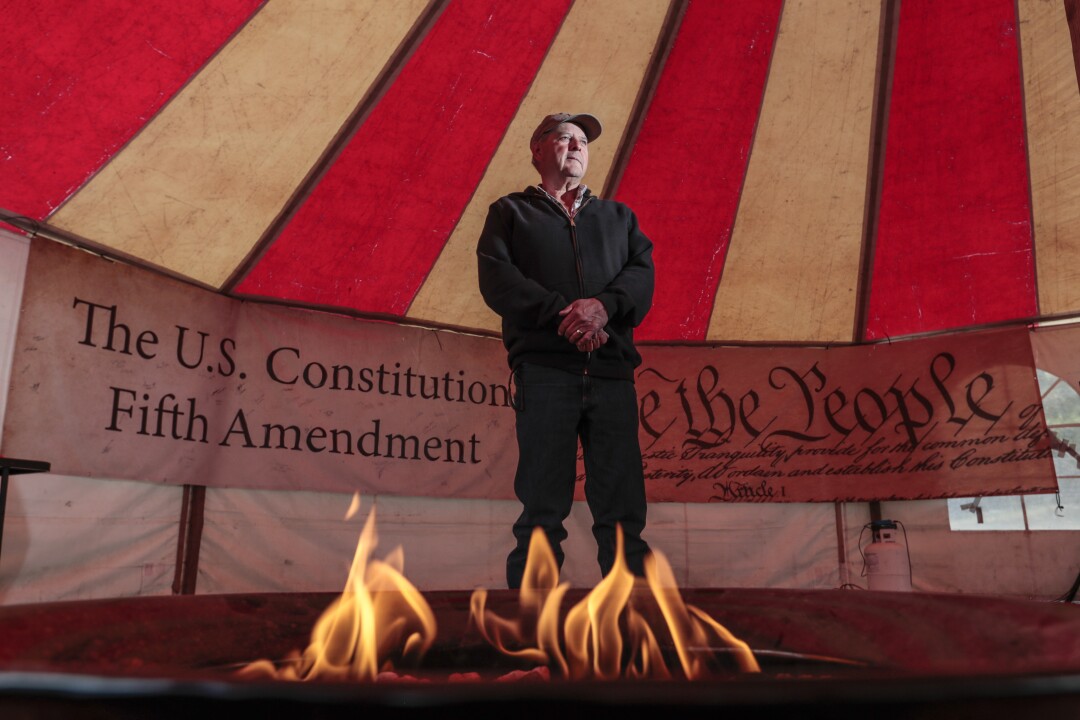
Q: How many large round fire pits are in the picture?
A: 1